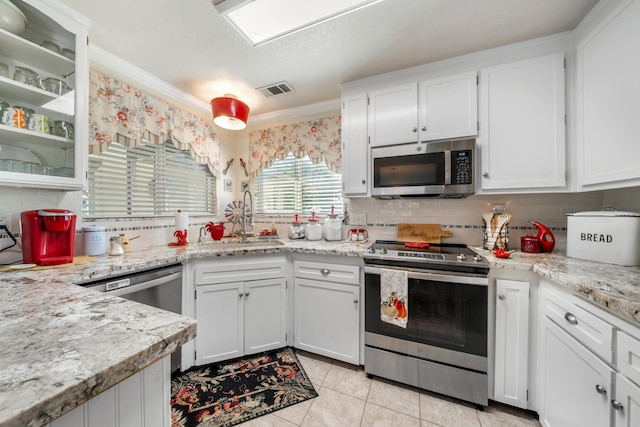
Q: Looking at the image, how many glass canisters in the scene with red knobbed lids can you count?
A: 3